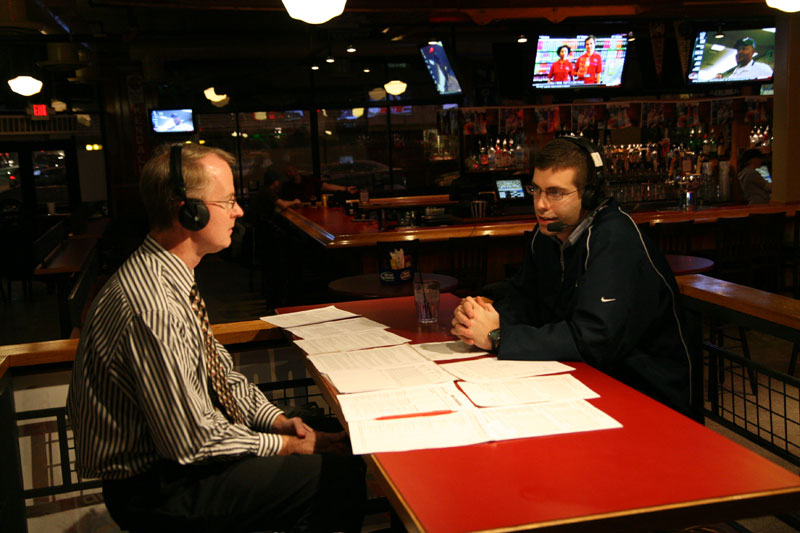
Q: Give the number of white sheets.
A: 11